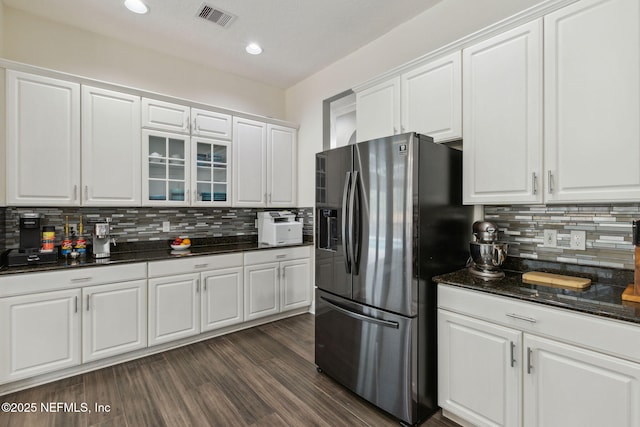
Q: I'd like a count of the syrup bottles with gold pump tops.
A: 2